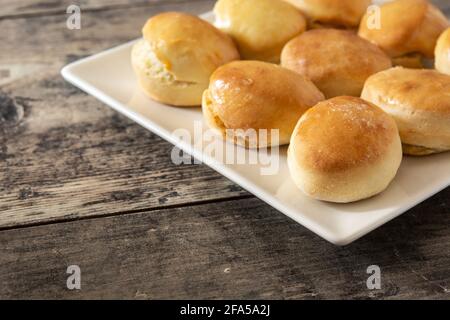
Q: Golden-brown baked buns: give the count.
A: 9